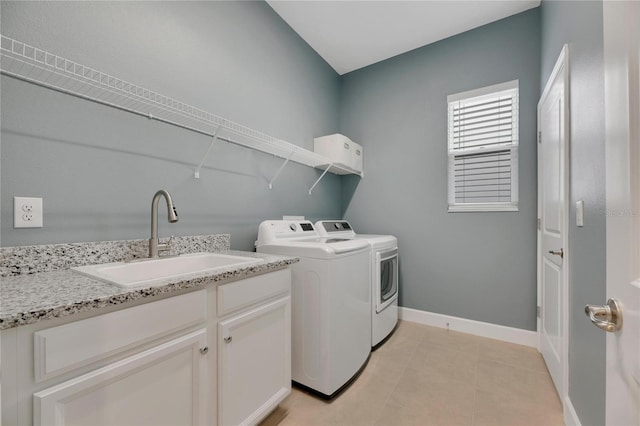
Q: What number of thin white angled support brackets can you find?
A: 3